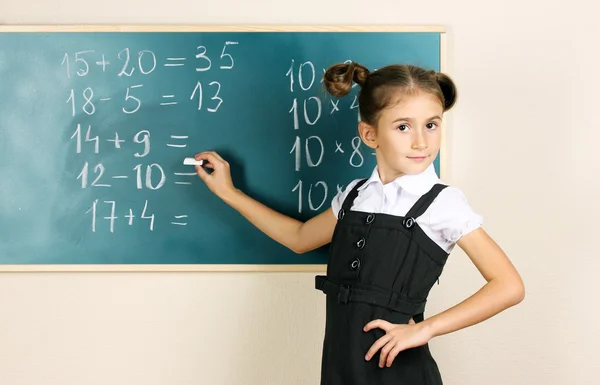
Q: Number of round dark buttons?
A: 5